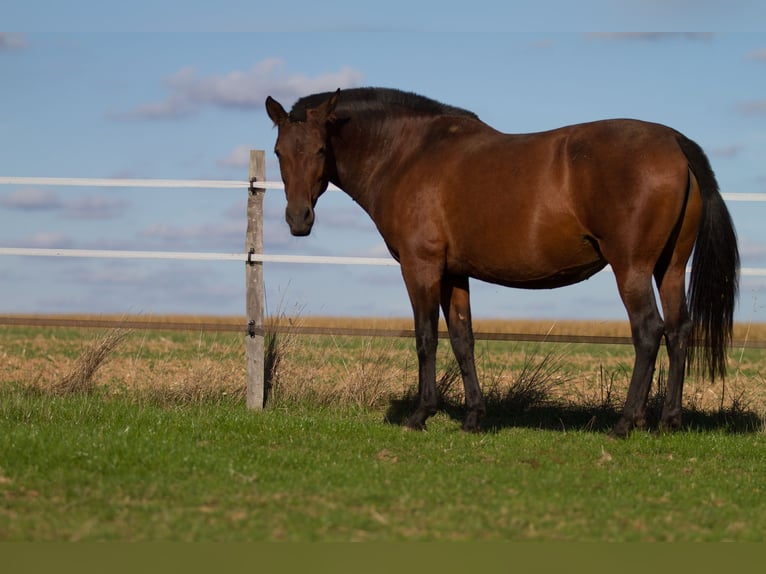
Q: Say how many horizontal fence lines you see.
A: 3